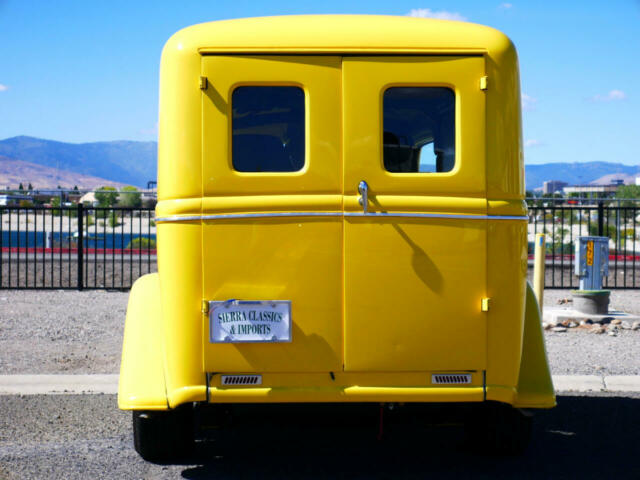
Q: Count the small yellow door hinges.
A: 4